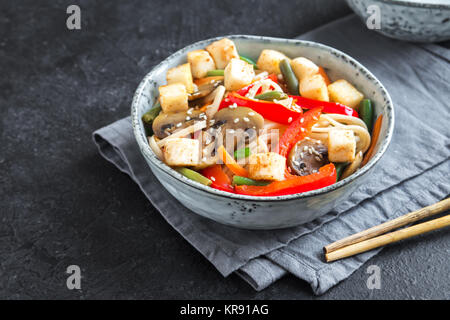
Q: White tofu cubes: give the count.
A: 12